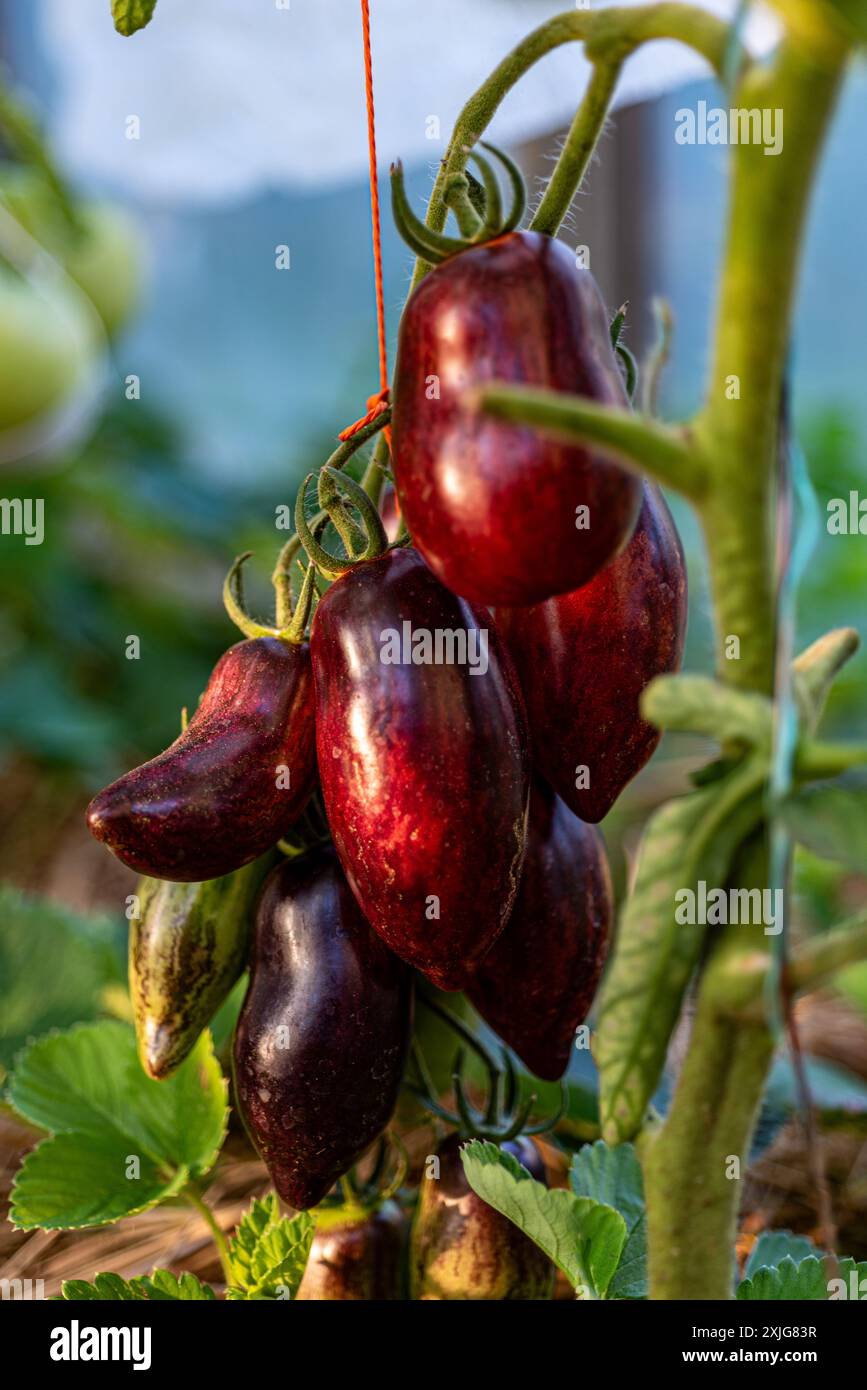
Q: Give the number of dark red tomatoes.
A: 6